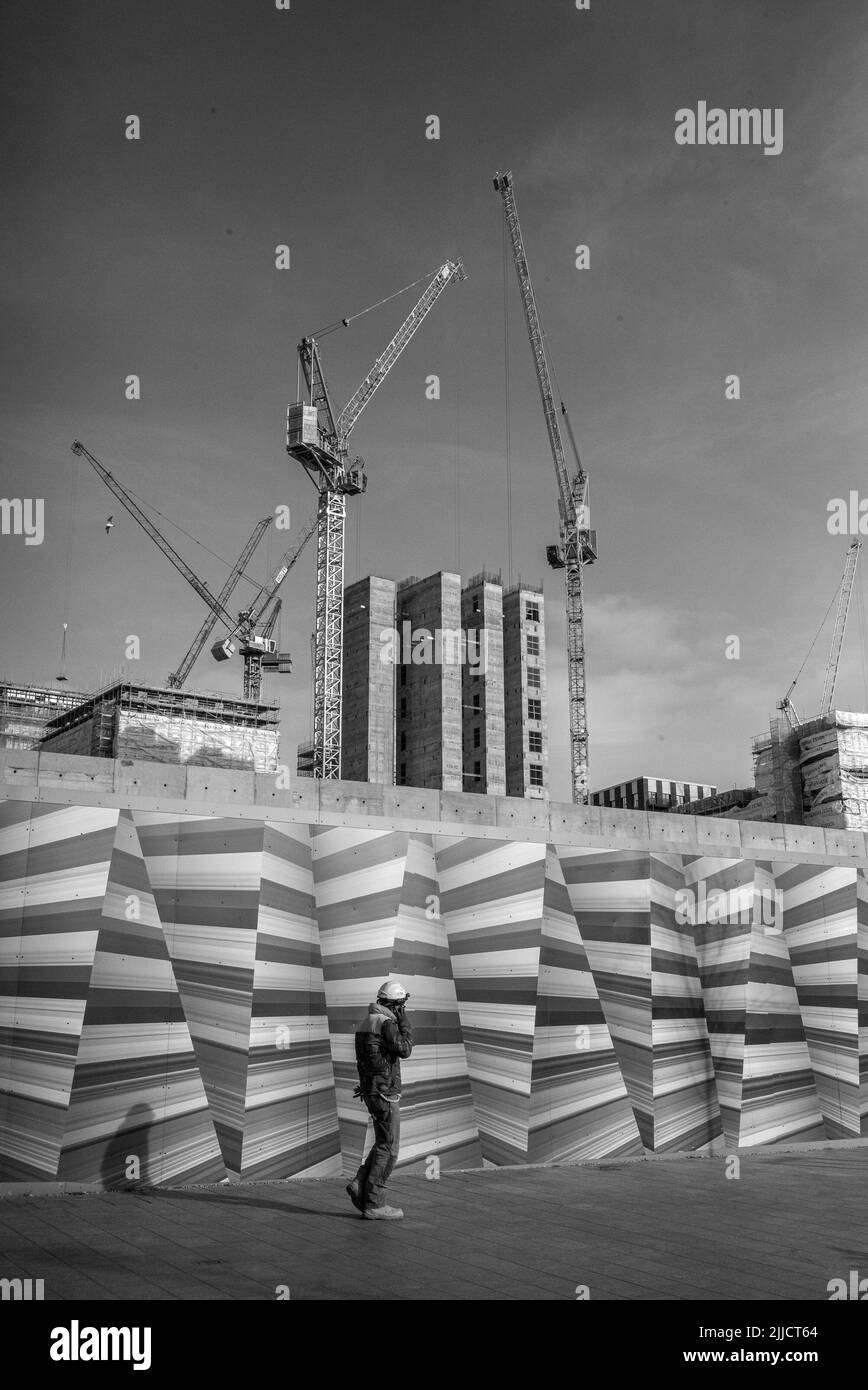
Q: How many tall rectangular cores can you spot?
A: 4